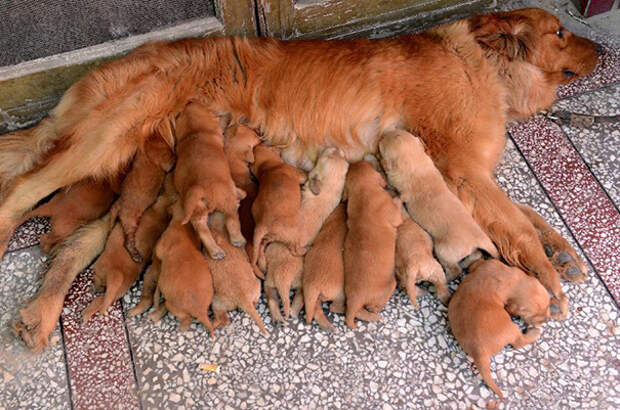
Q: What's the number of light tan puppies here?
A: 2